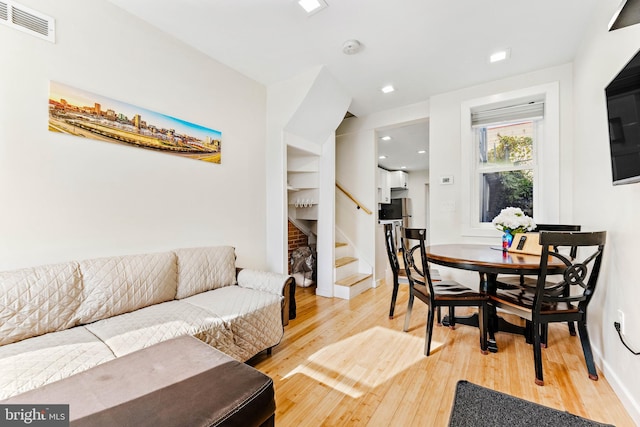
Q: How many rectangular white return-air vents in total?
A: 1